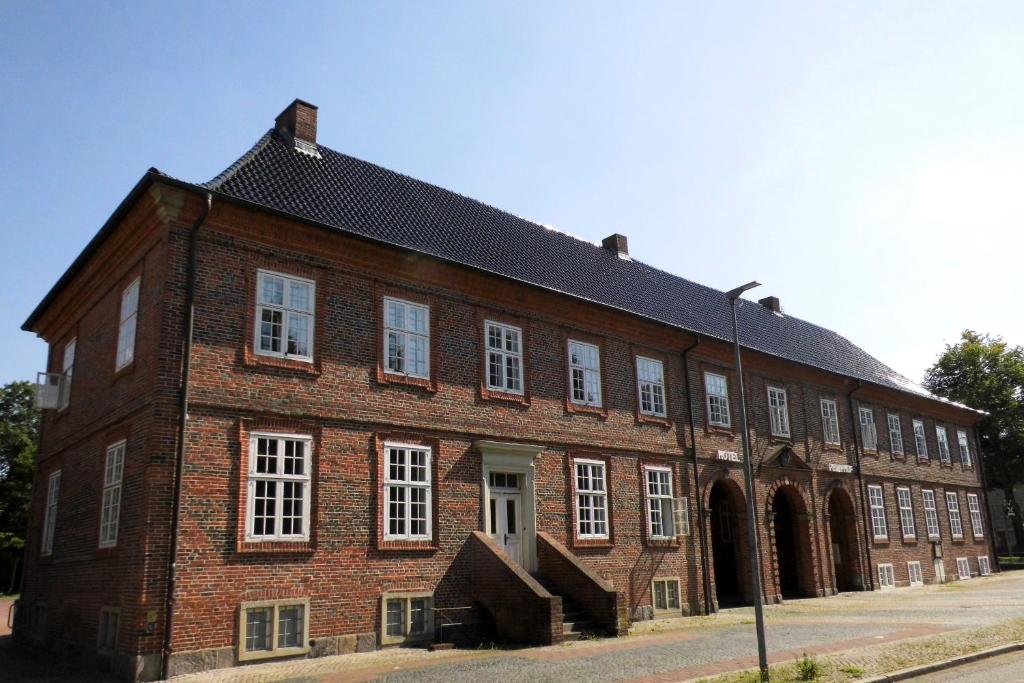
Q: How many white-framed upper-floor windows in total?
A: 15